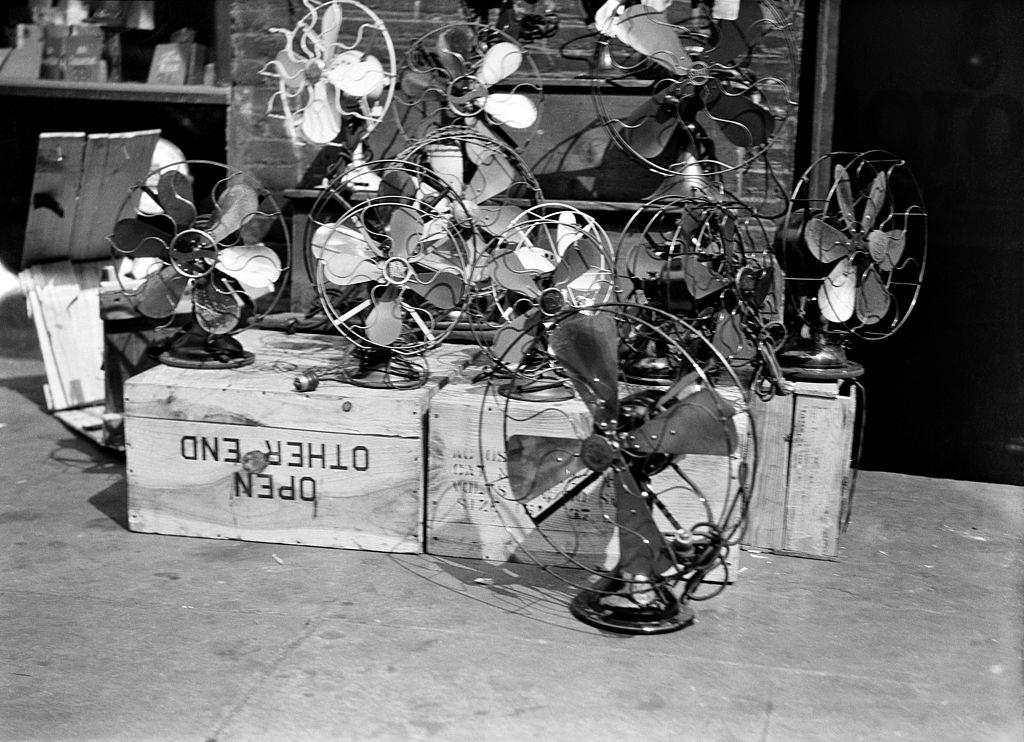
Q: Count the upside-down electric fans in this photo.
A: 0